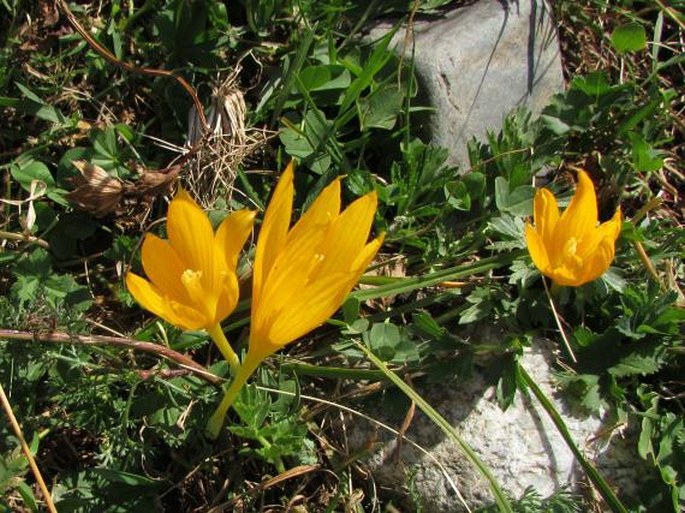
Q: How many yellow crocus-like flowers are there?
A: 3